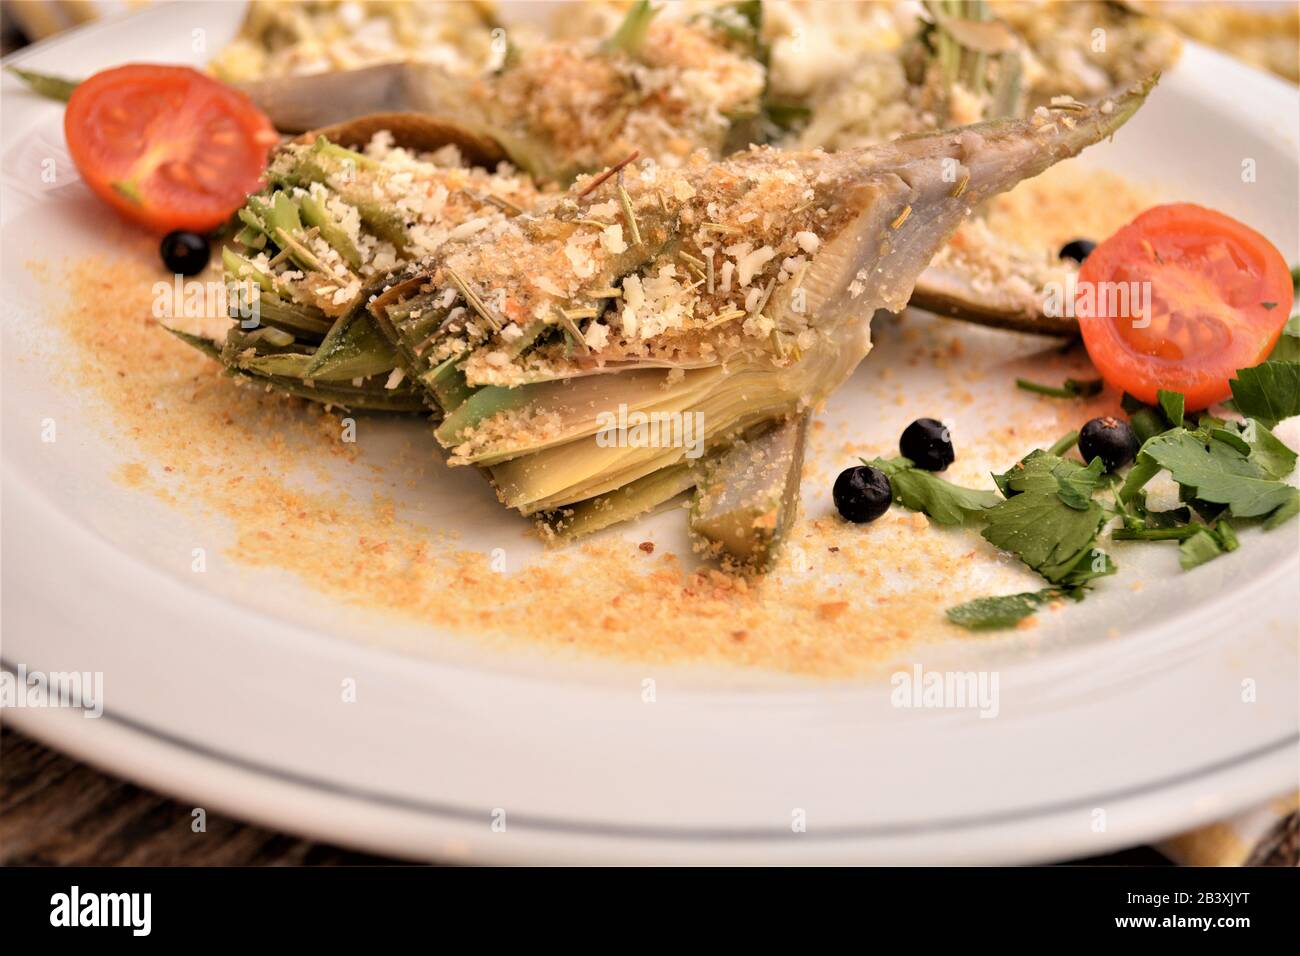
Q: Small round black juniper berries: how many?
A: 5